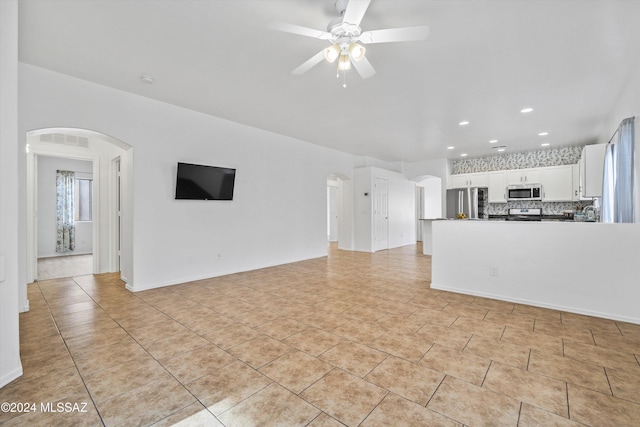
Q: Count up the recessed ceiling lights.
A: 8